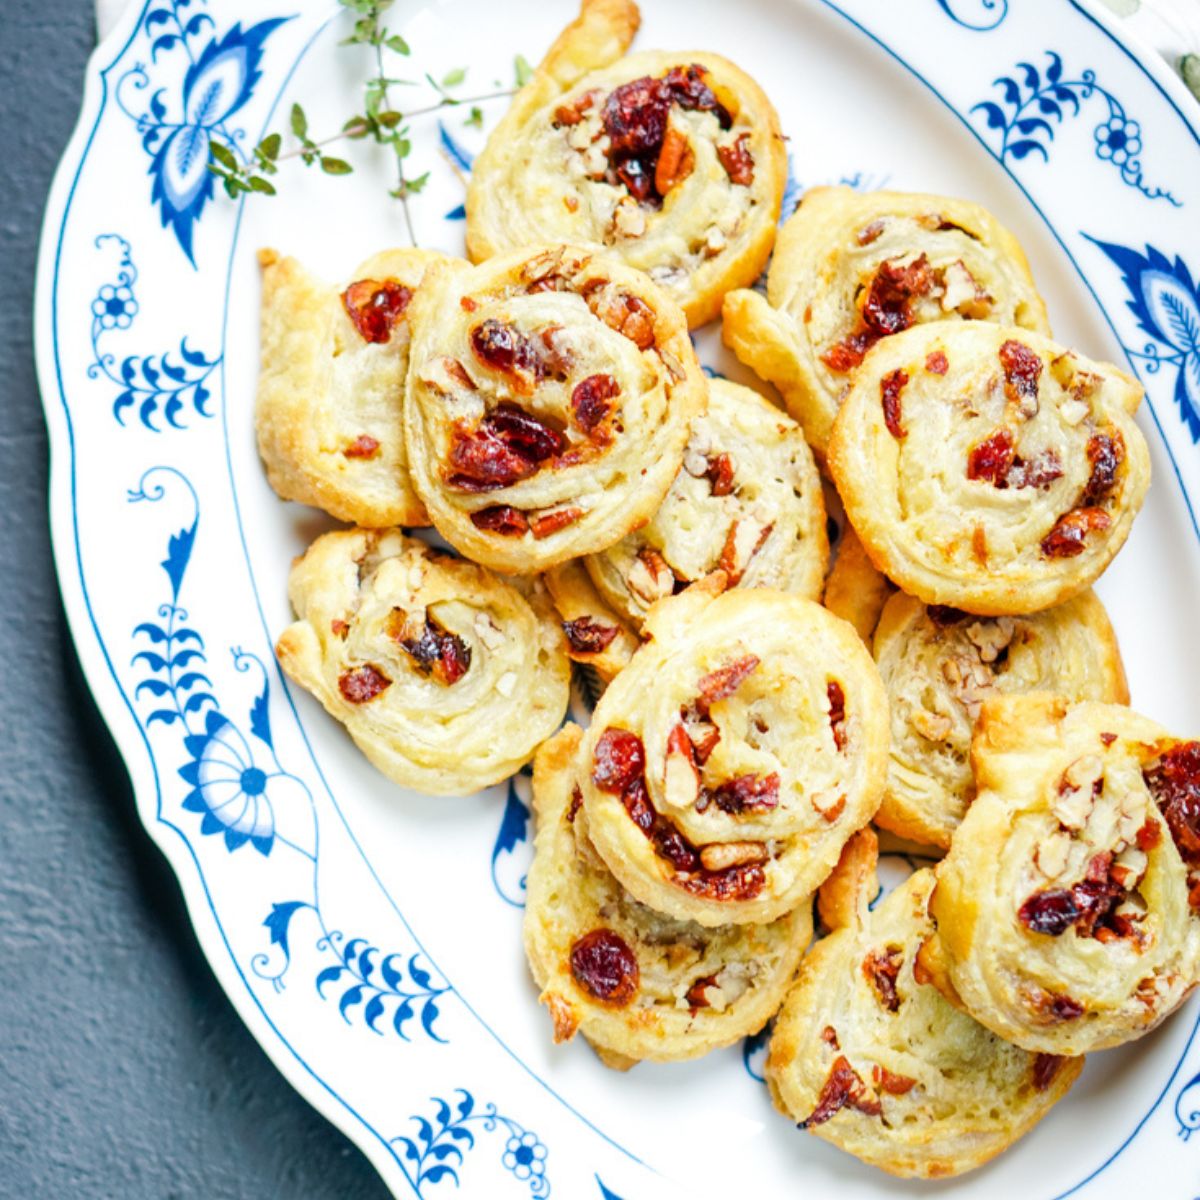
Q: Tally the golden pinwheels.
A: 12